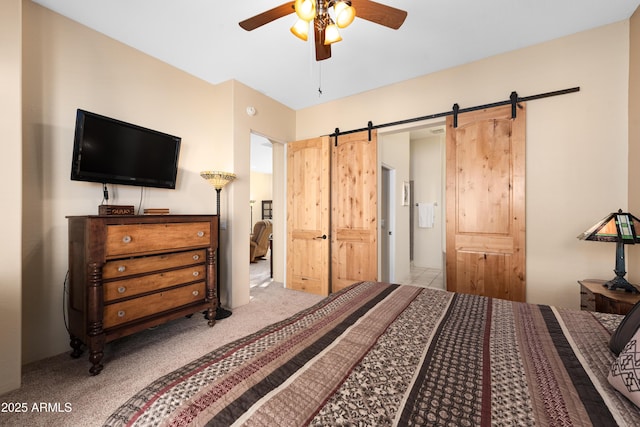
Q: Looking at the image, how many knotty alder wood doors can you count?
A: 3